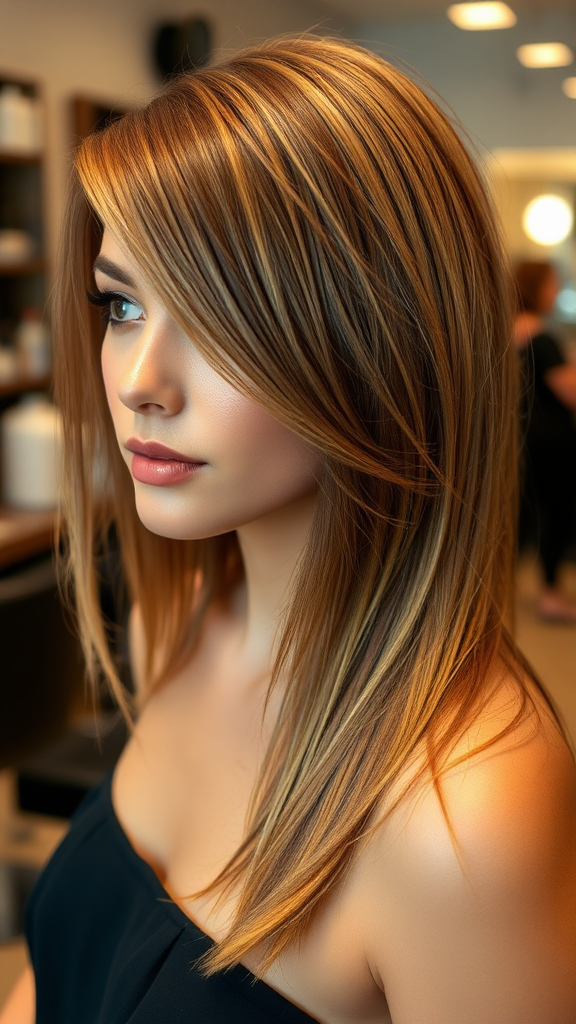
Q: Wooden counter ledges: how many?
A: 1